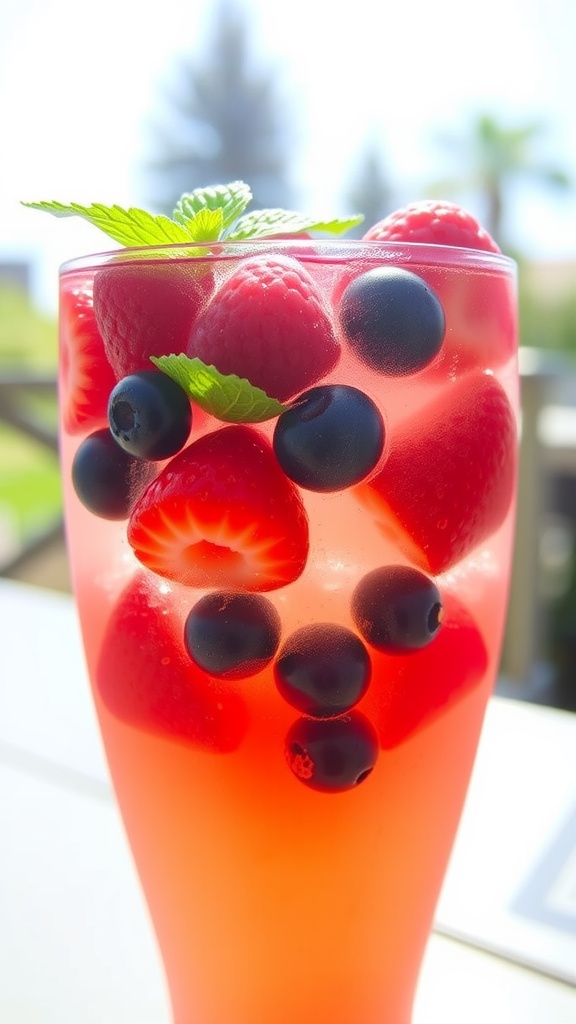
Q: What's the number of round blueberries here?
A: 8